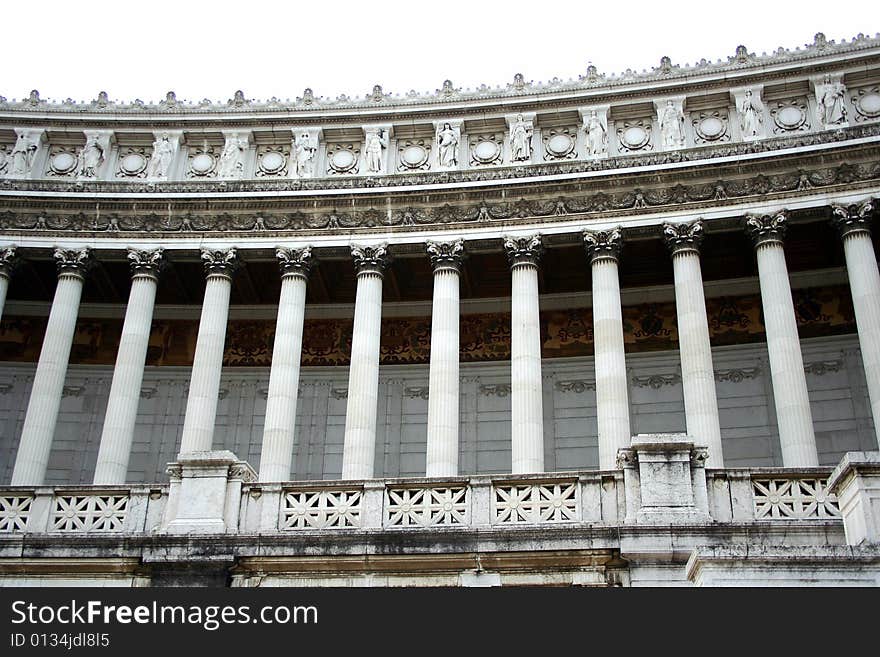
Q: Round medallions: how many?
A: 13